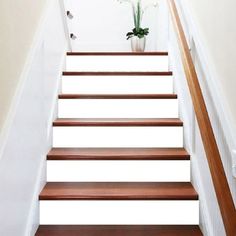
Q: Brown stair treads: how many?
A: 7